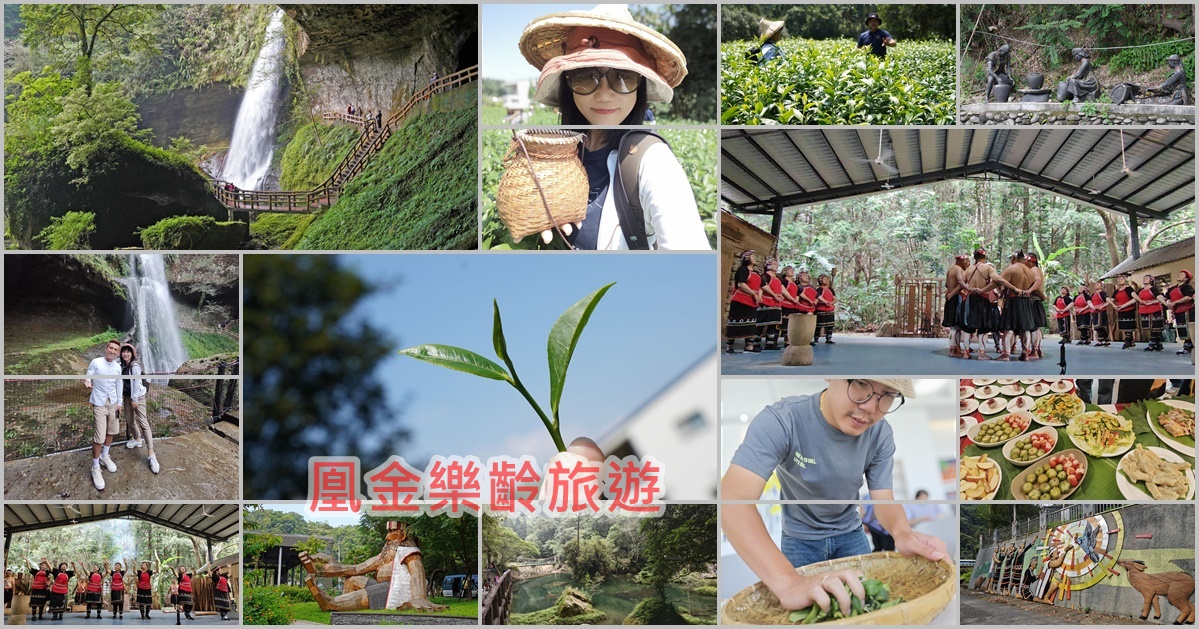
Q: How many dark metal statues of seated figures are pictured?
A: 3